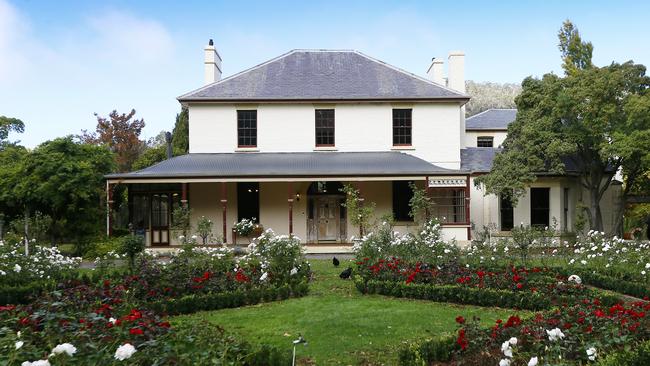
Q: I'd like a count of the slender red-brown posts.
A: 7